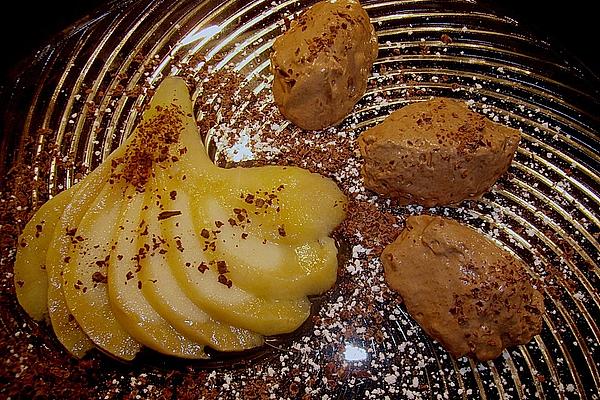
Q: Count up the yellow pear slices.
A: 8